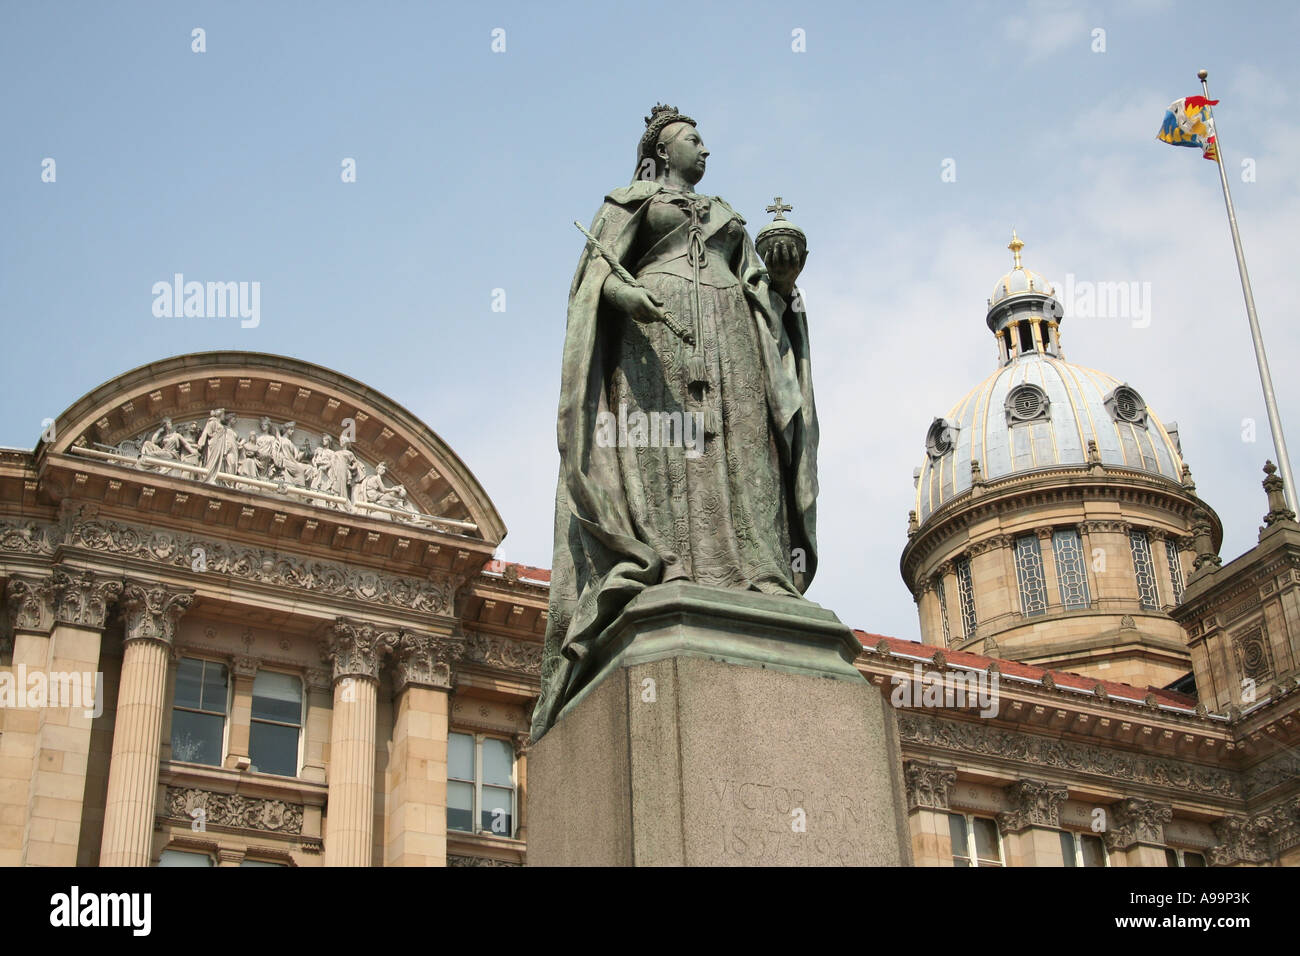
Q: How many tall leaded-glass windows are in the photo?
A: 6